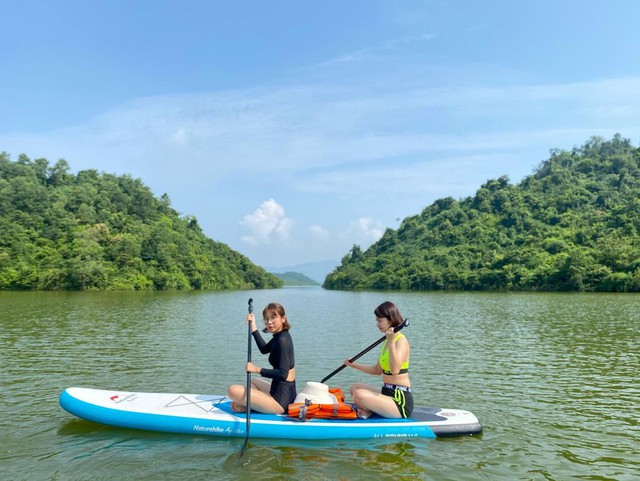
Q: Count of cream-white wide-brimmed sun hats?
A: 1